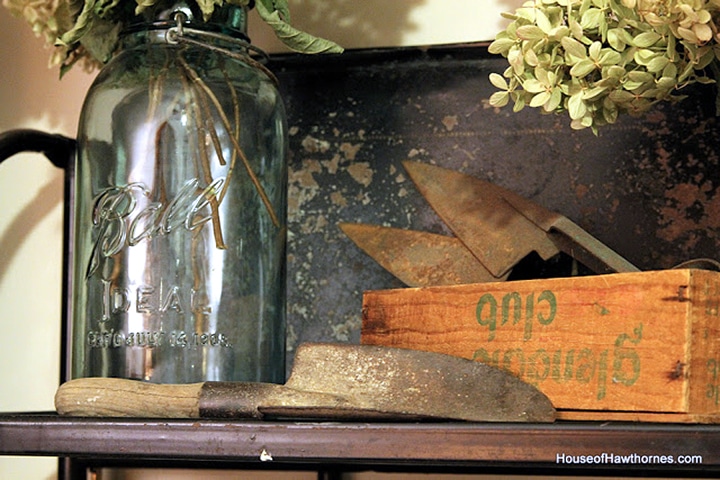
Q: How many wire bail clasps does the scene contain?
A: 1